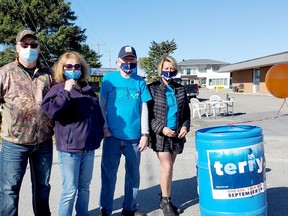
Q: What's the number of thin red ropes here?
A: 1